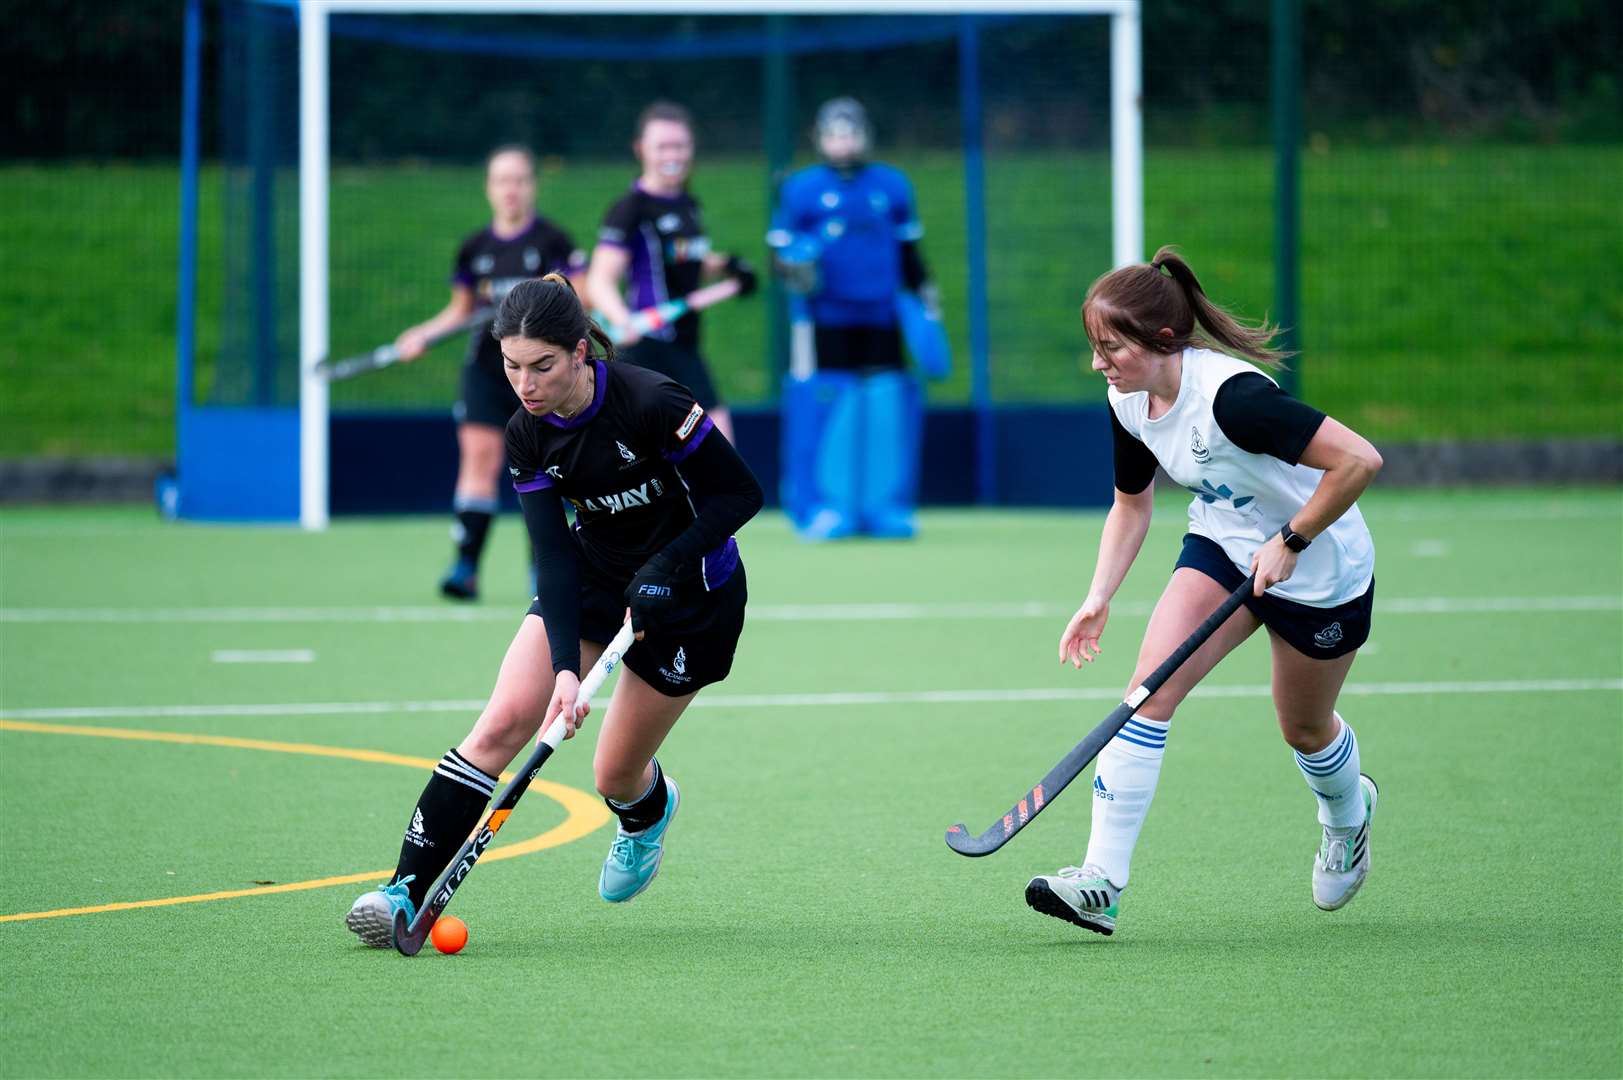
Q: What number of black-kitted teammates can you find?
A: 3